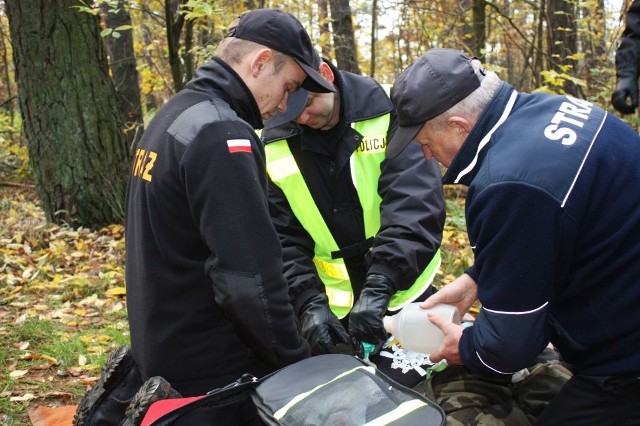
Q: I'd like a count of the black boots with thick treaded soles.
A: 2